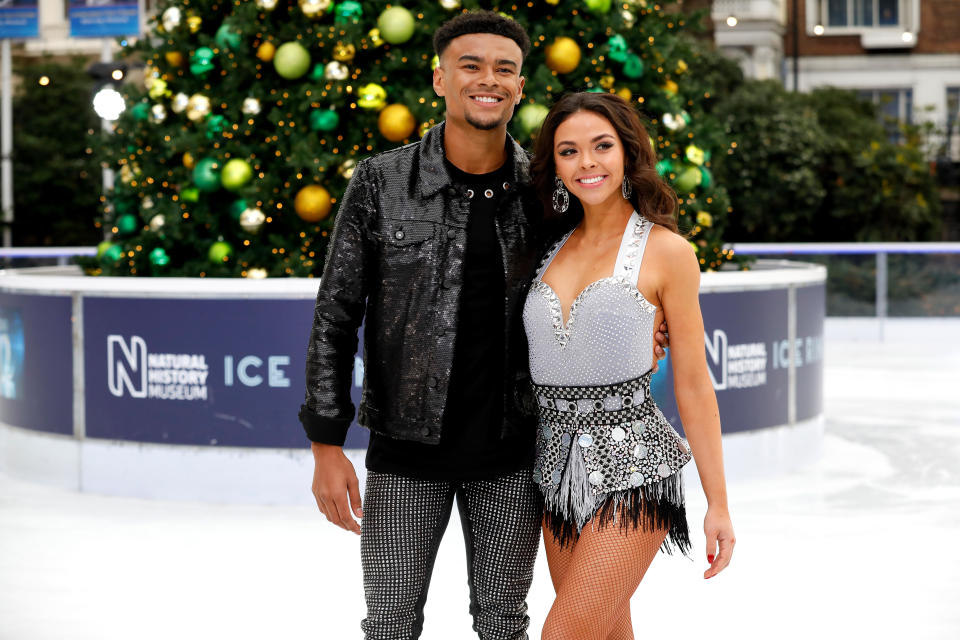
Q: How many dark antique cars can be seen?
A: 0